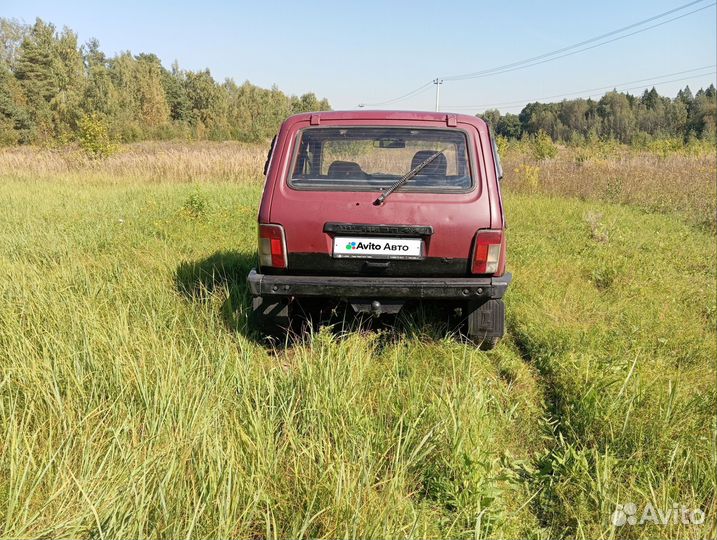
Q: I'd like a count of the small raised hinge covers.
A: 2